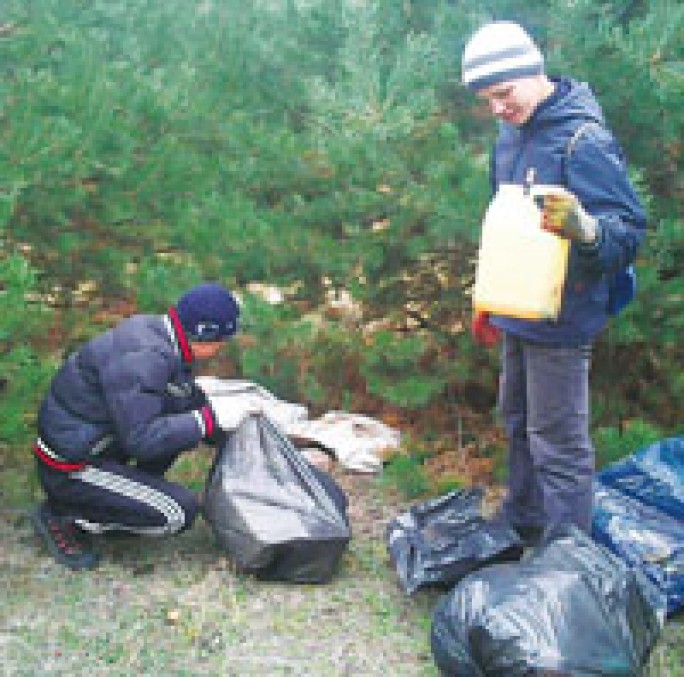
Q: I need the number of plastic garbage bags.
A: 4